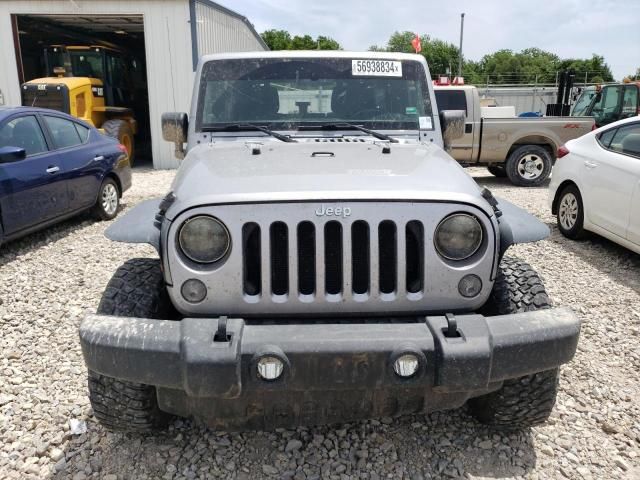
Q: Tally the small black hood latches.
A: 2